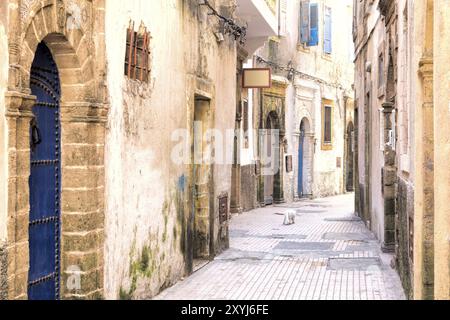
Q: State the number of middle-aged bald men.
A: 0